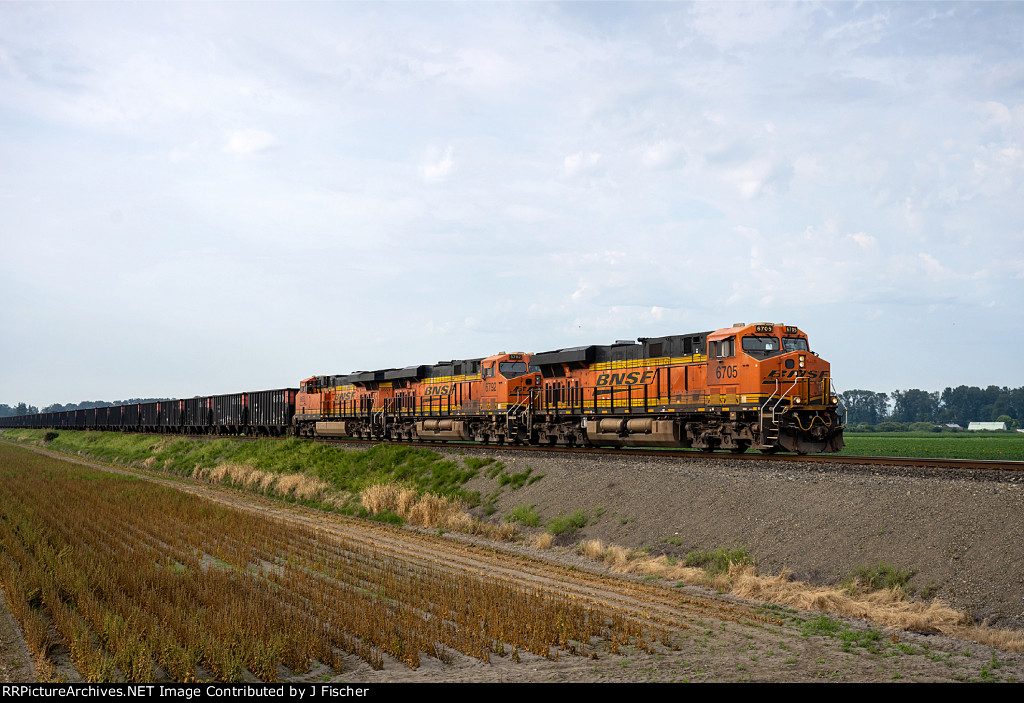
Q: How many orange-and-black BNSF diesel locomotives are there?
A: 3